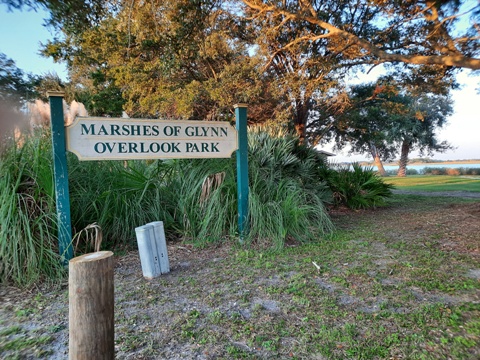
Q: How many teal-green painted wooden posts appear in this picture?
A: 2